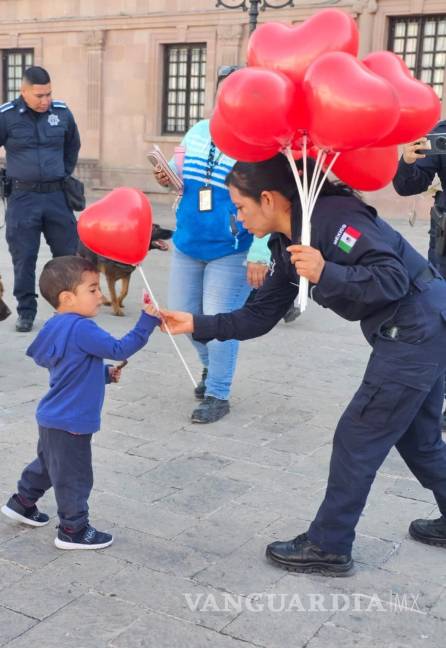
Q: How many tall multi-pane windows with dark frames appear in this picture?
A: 3